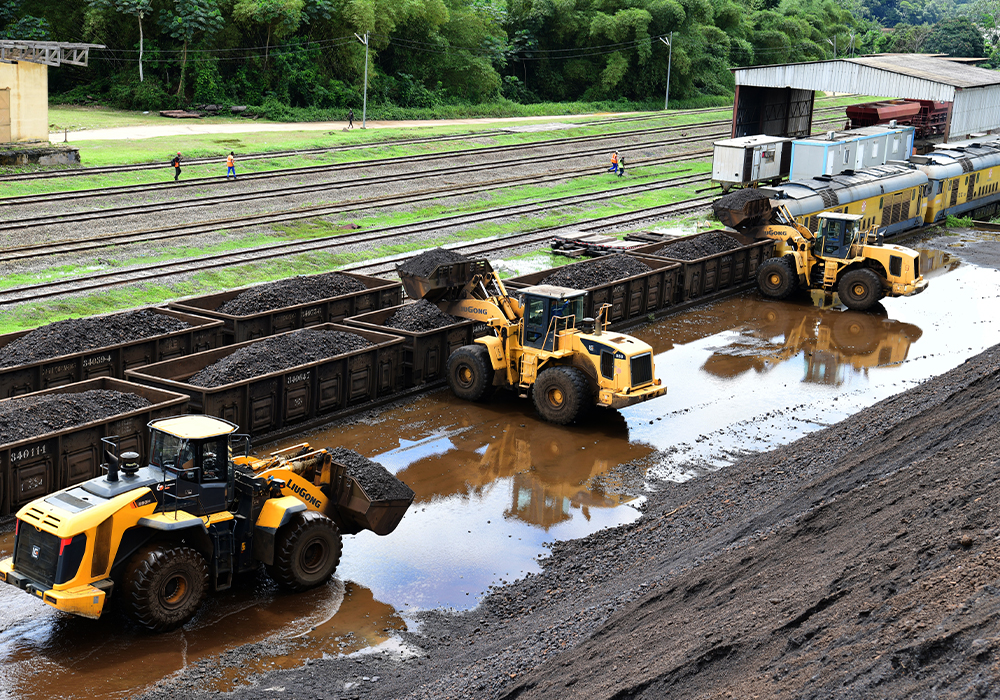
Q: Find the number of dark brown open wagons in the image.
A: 7